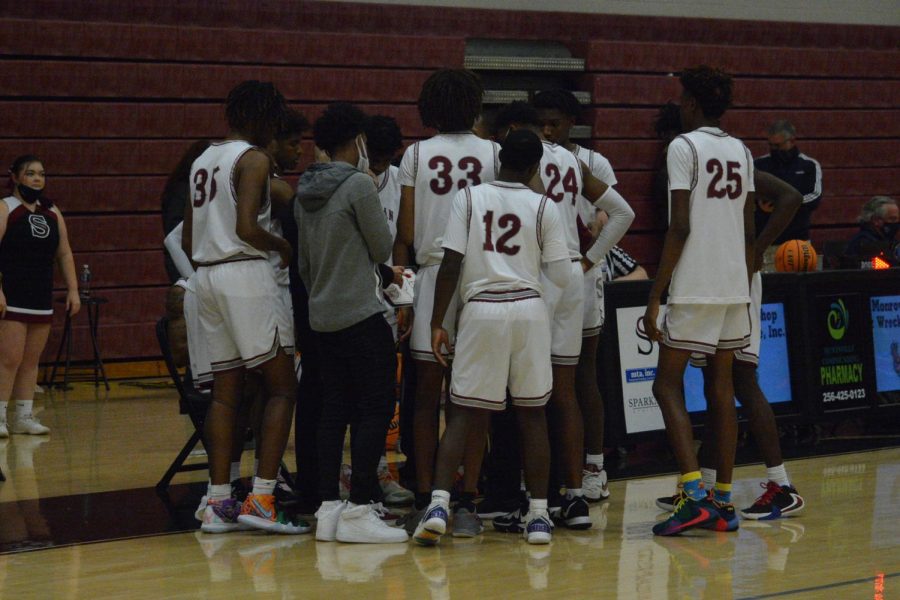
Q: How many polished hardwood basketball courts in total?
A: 1